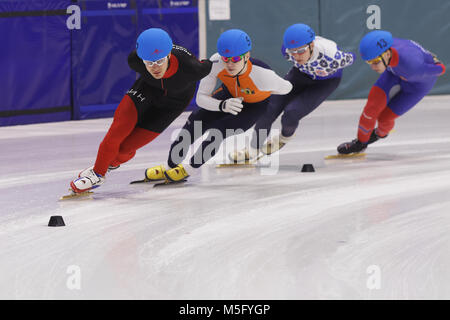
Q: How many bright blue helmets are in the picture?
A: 4